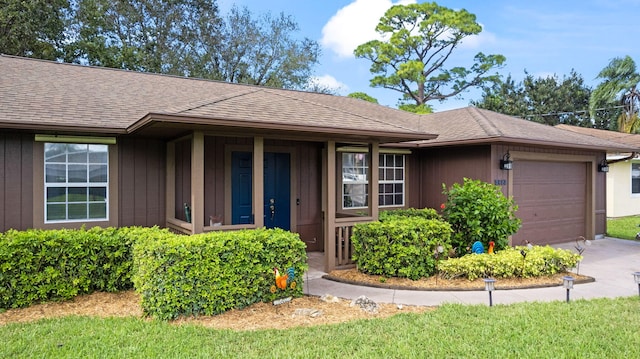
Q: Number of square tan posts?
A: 4